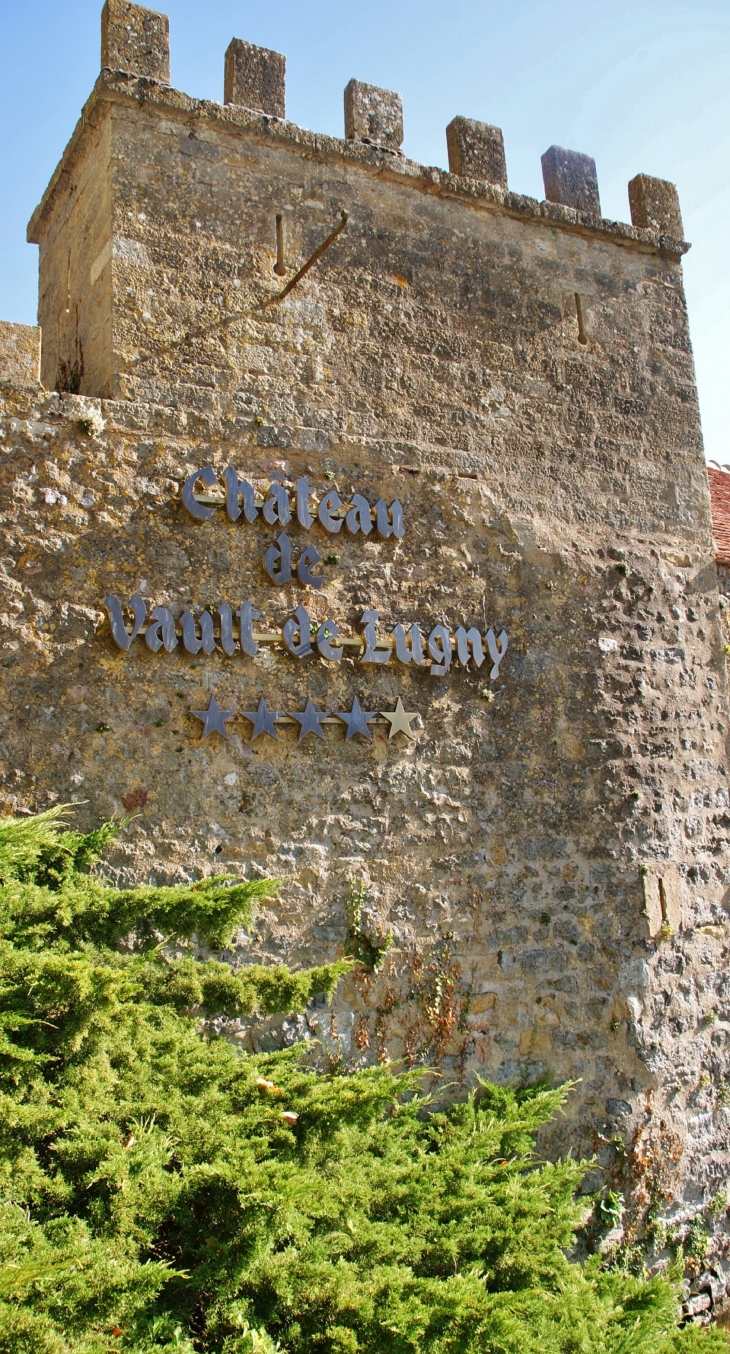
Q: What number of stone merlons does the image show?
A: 6